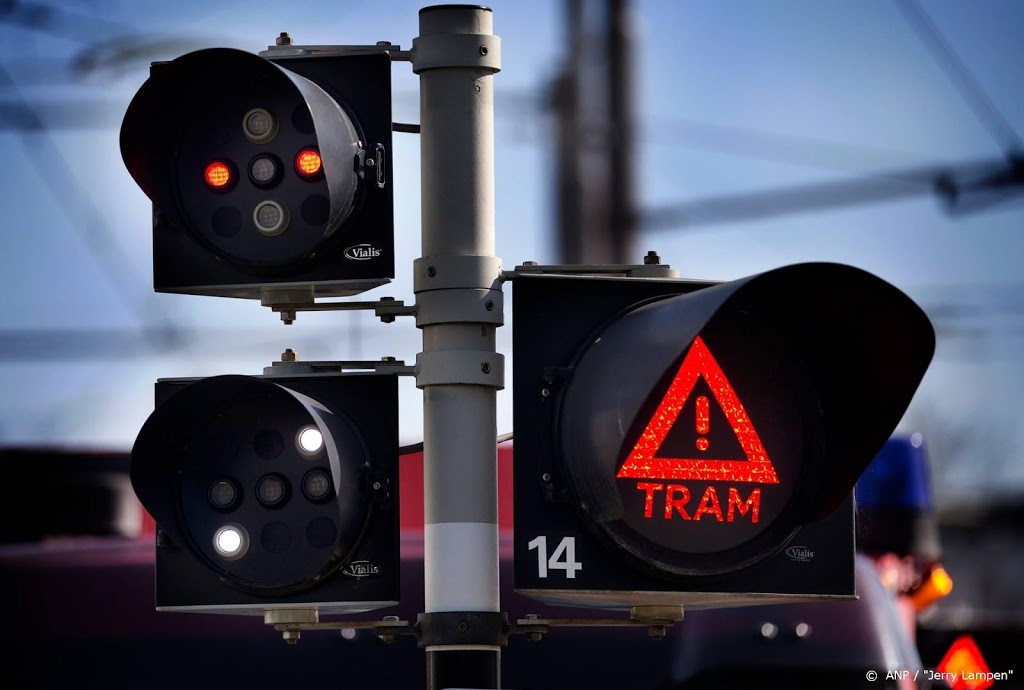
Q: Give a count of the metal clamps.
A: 5